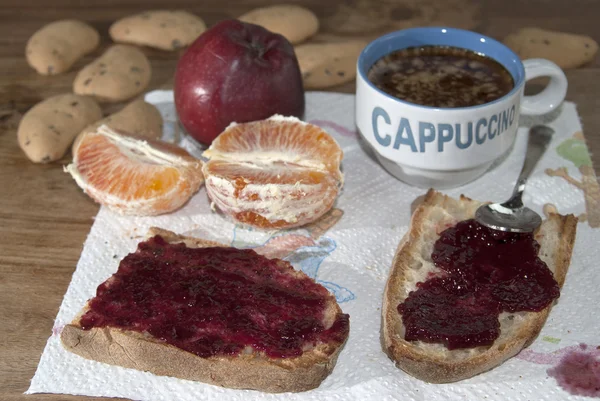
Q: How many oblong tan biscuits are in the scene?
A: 8